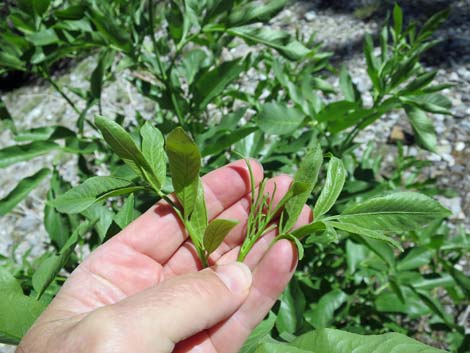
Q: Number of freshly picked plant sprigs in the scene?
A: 3